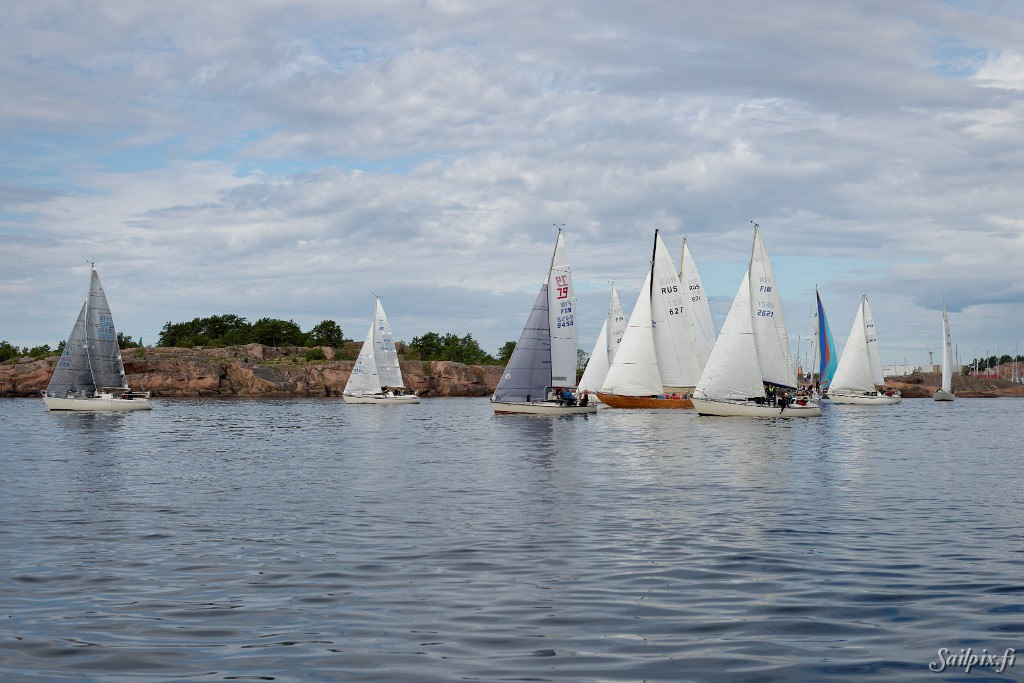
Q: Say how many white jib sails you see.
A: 5